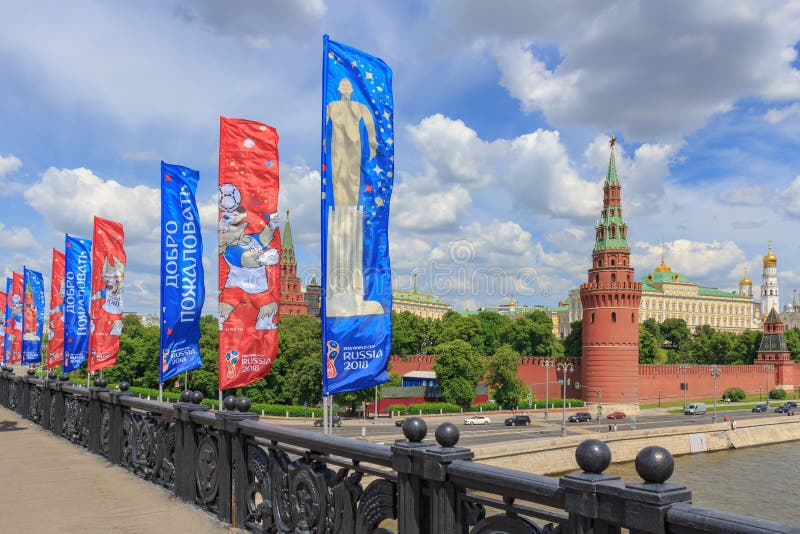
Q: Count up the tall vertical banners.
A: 10